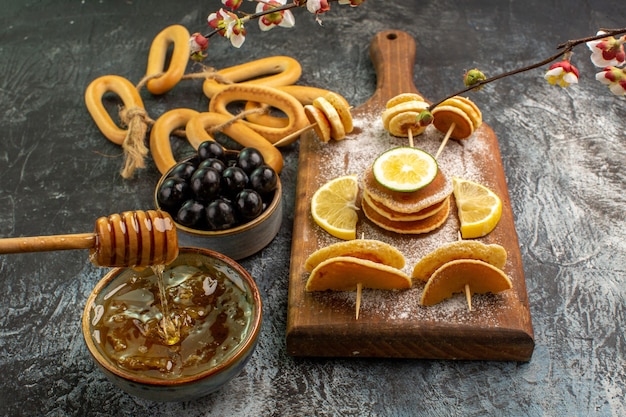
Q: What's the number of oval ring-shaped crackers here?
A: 7